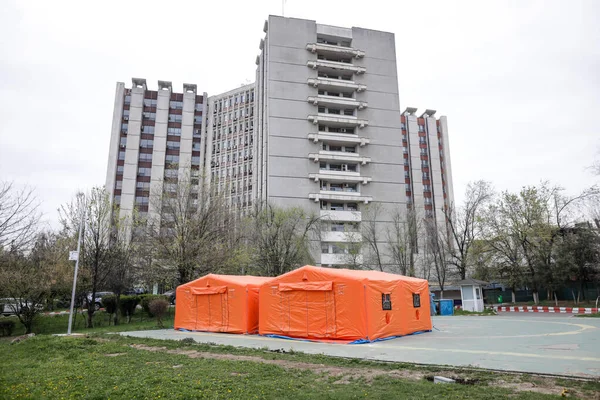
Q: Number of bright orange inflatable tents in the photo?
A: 2